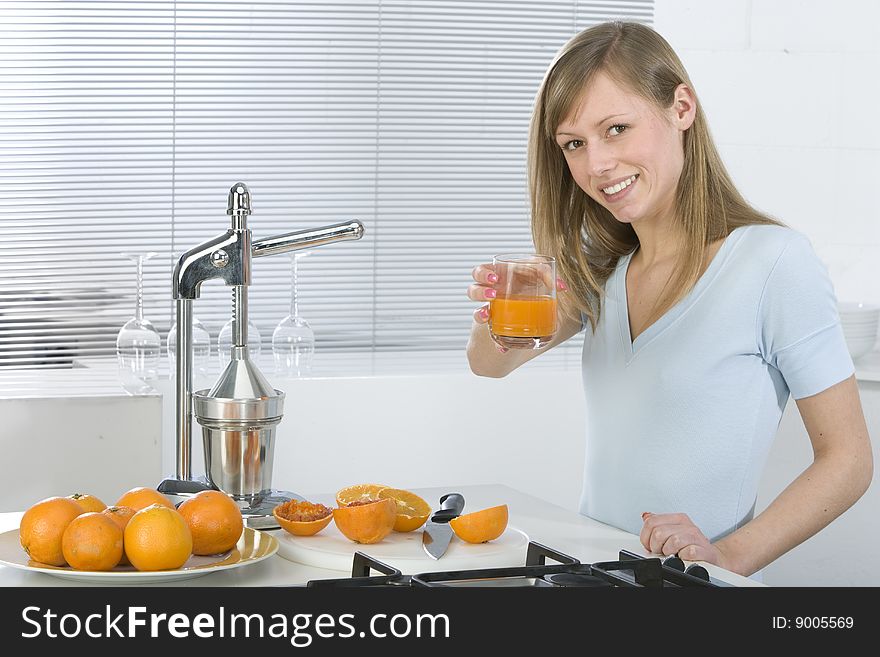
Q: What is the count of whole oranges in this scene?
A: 7